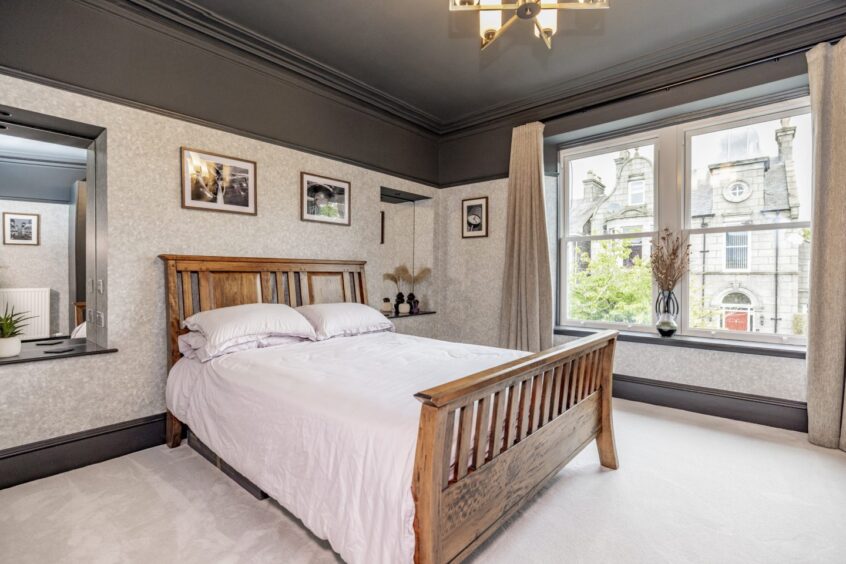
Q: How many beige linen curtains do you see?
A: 2